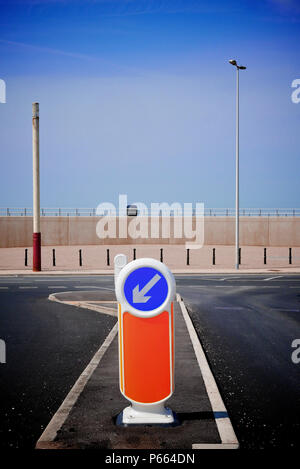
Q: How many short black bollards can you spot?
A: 11